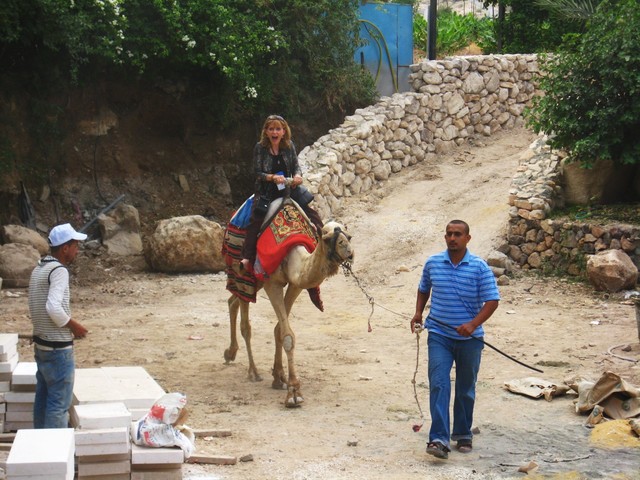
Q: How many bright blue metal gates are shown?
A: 1